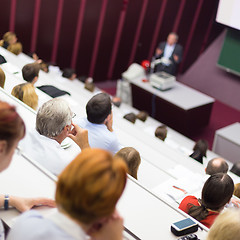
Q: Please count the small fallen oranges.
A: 0